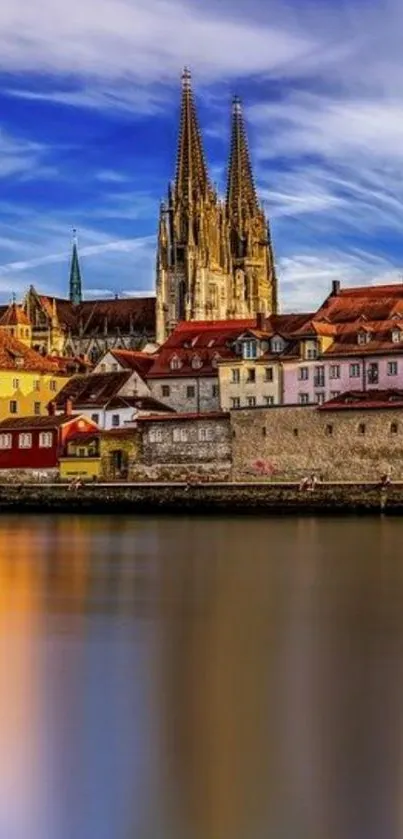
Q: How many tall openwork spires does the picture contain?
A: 2